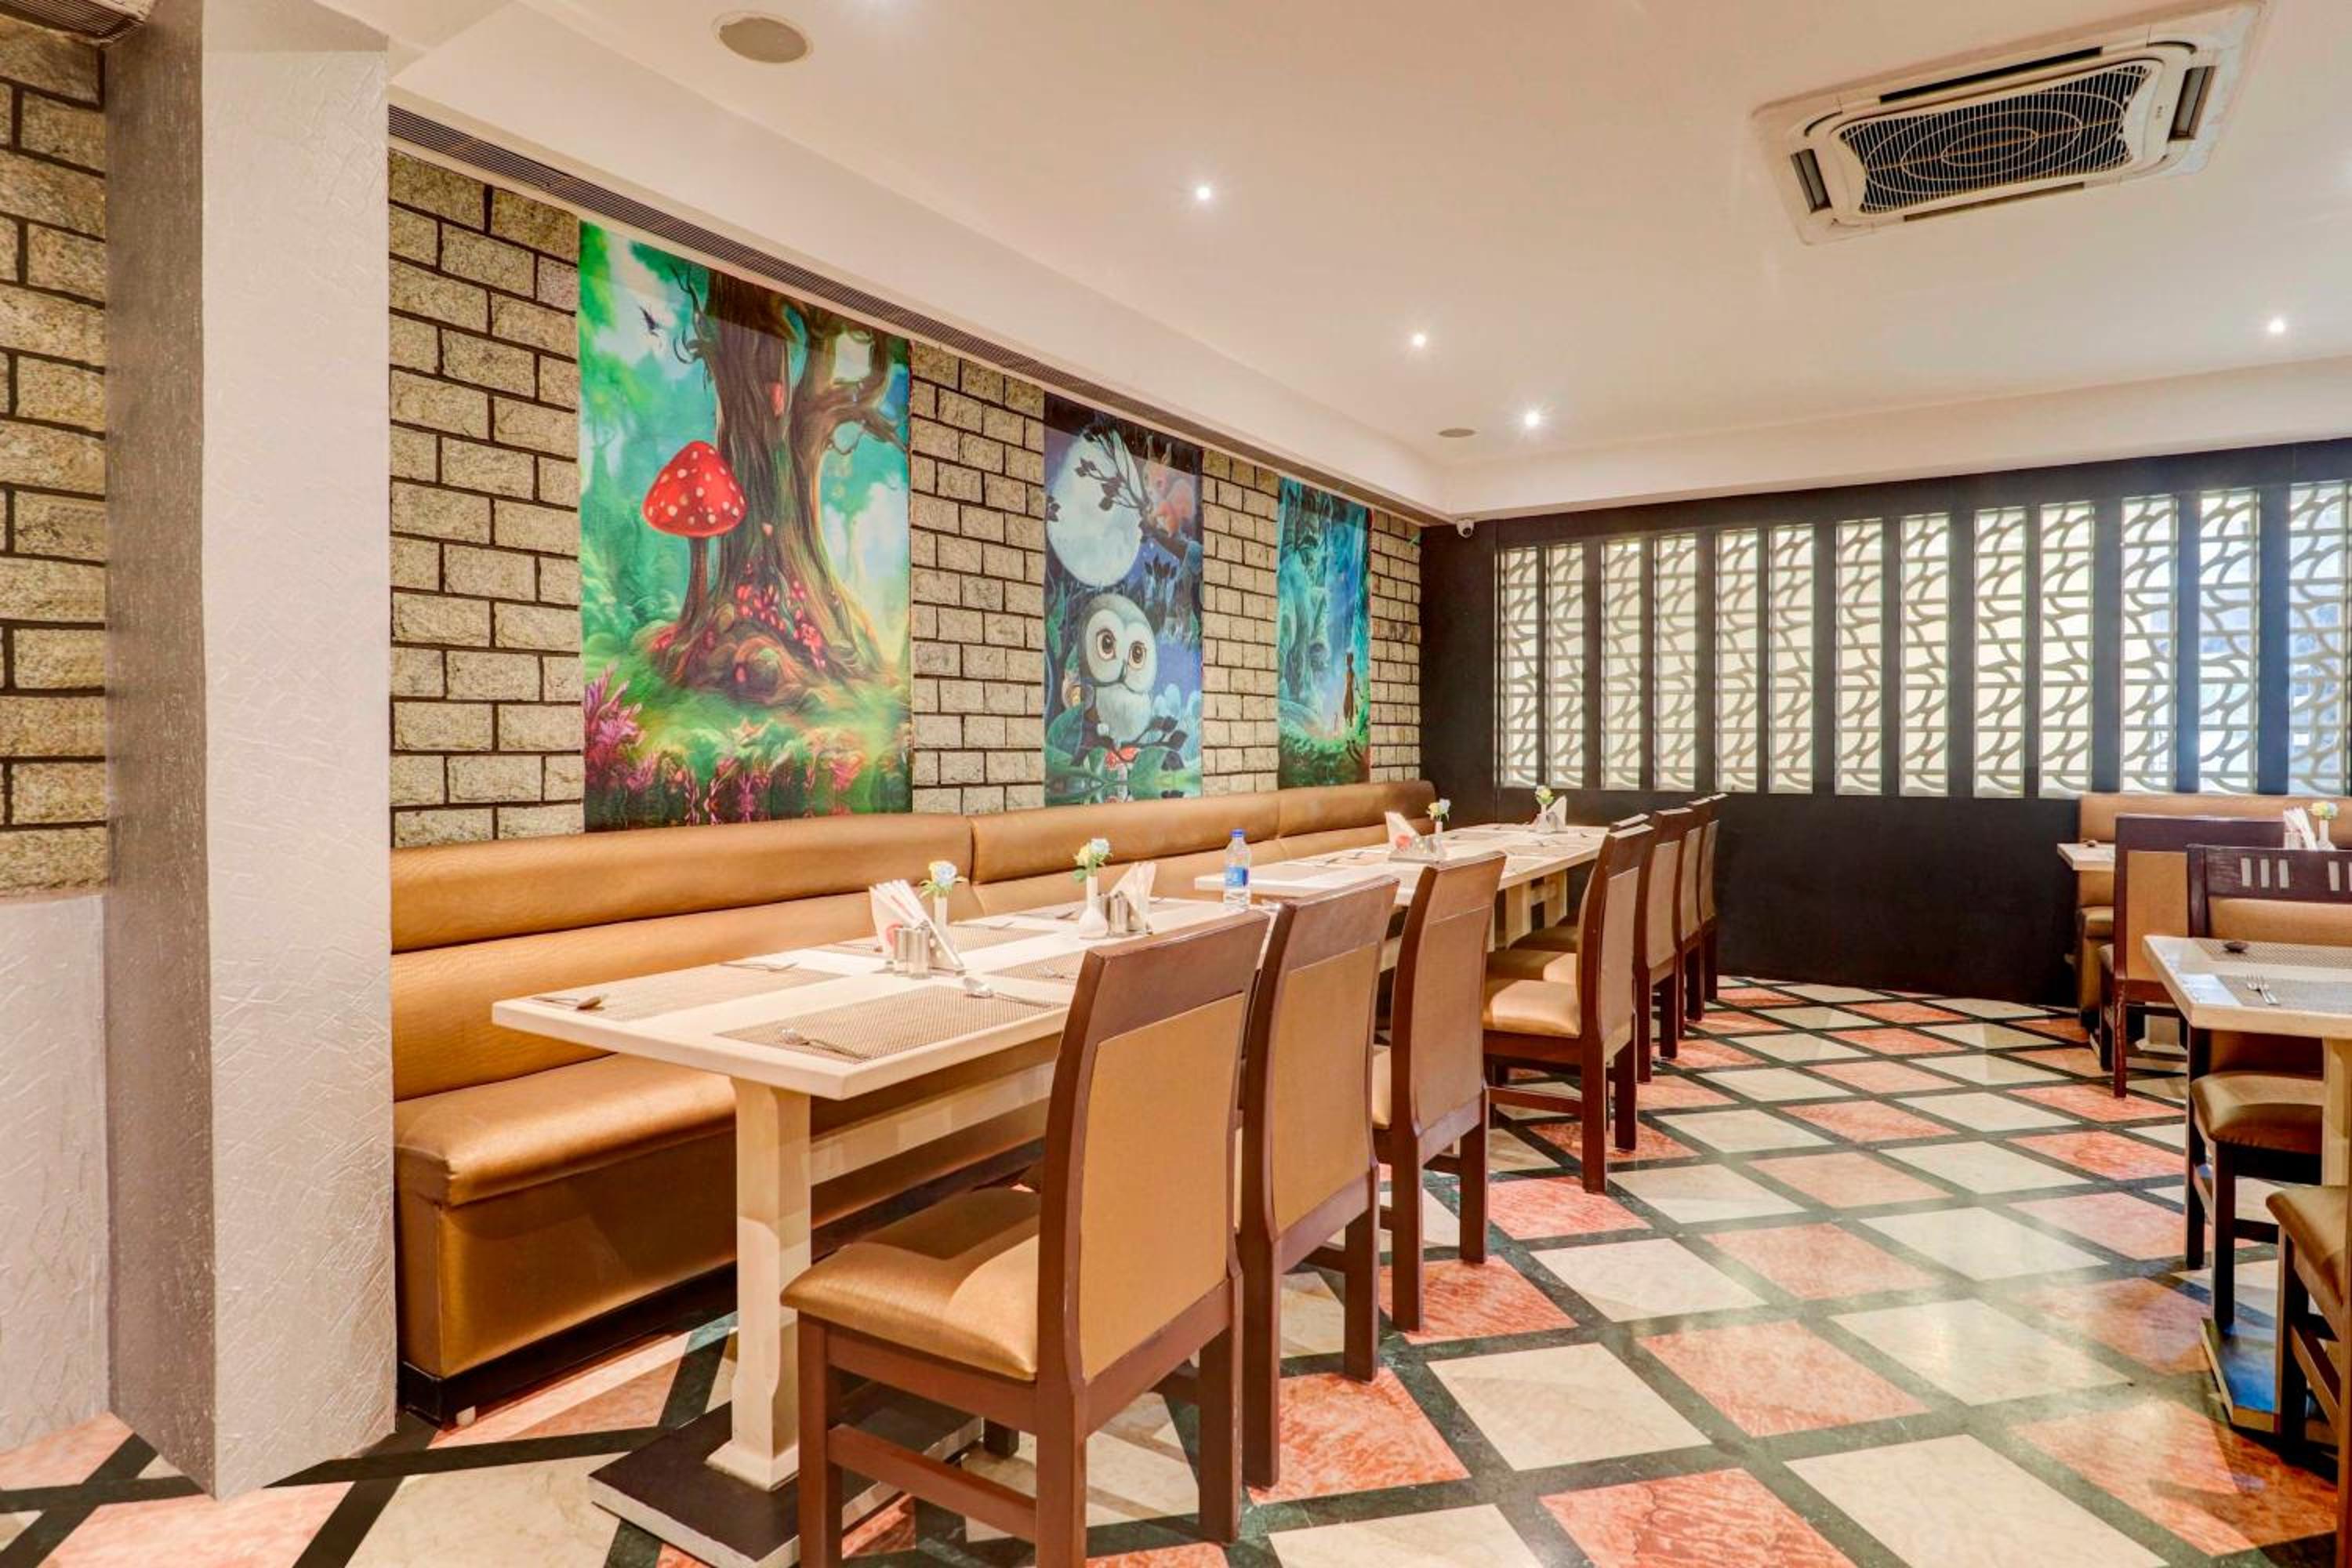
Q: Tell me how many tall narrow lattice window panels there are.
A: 13